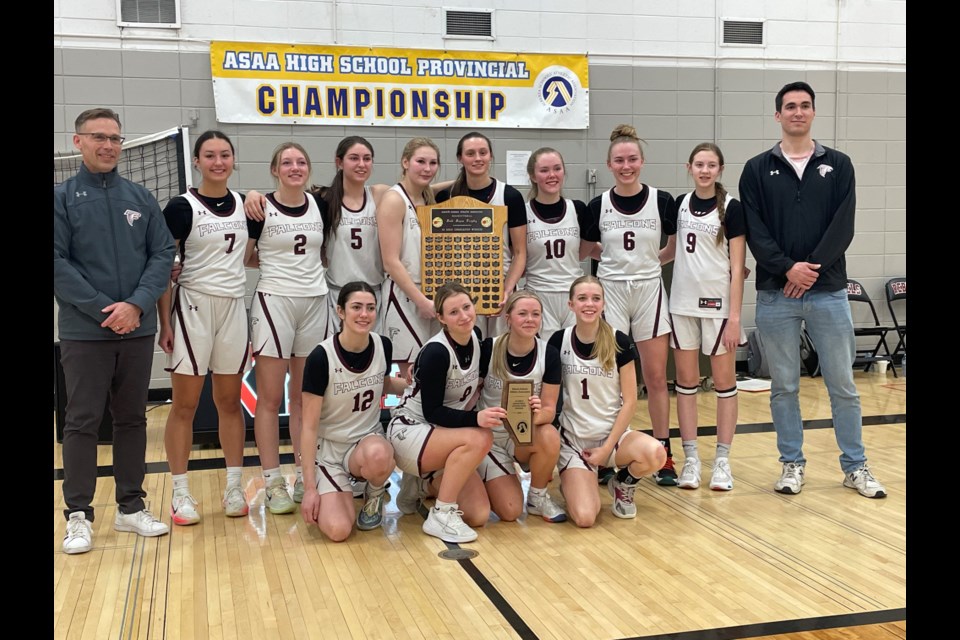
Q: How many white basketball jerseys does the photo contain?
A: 12